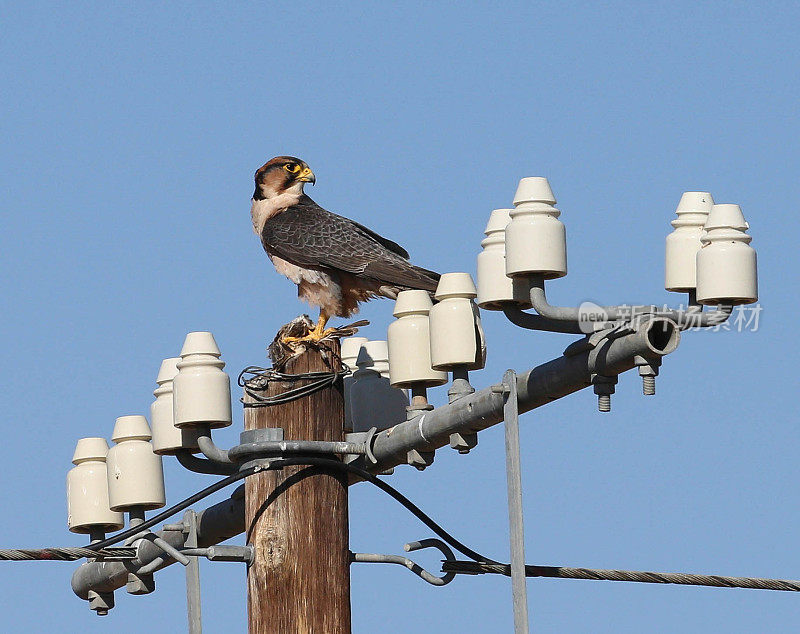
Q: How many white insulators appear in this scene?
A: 12